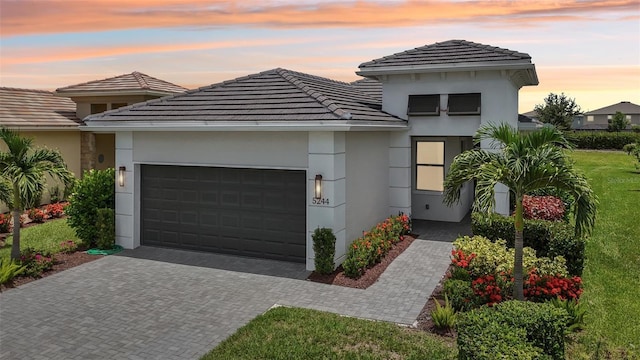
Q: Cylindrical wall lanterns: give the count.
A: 2